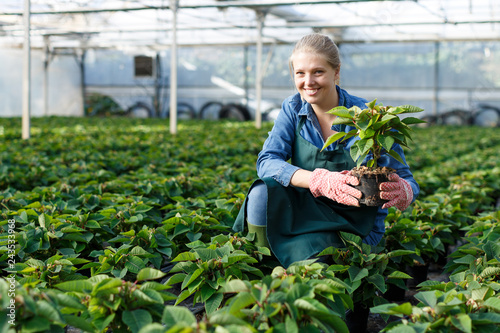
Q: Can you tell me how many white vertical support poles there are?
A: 3